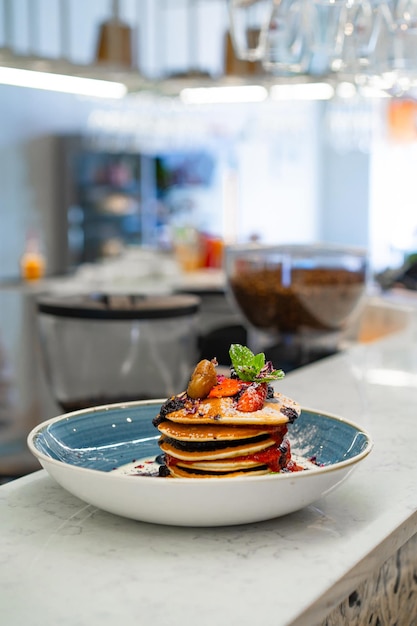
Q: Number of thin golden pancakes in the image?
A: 5